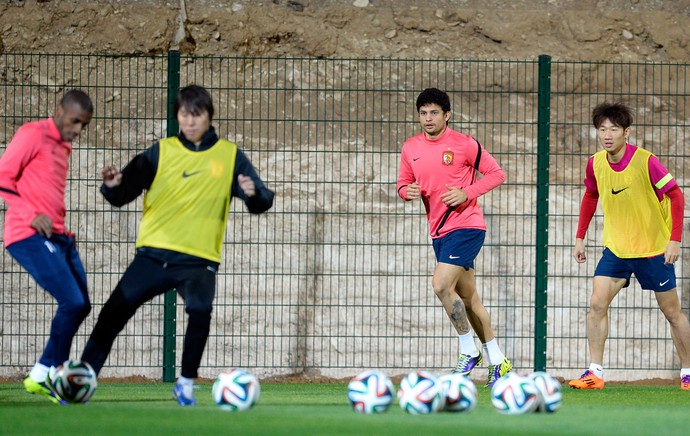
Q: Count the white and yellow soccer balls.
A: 0